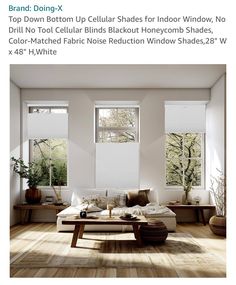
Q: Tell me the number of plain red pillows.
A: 0